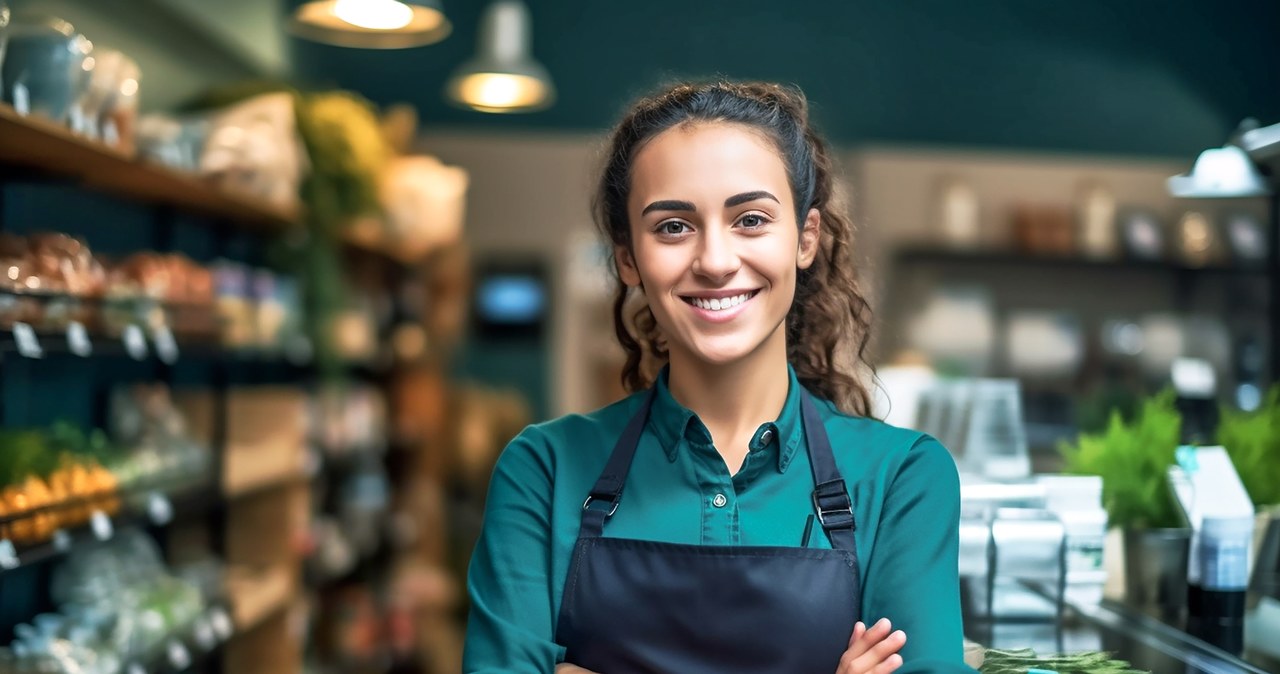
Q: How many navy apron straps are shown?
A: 2